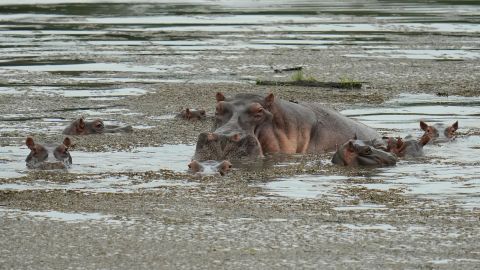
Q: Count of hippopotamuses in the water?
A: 8